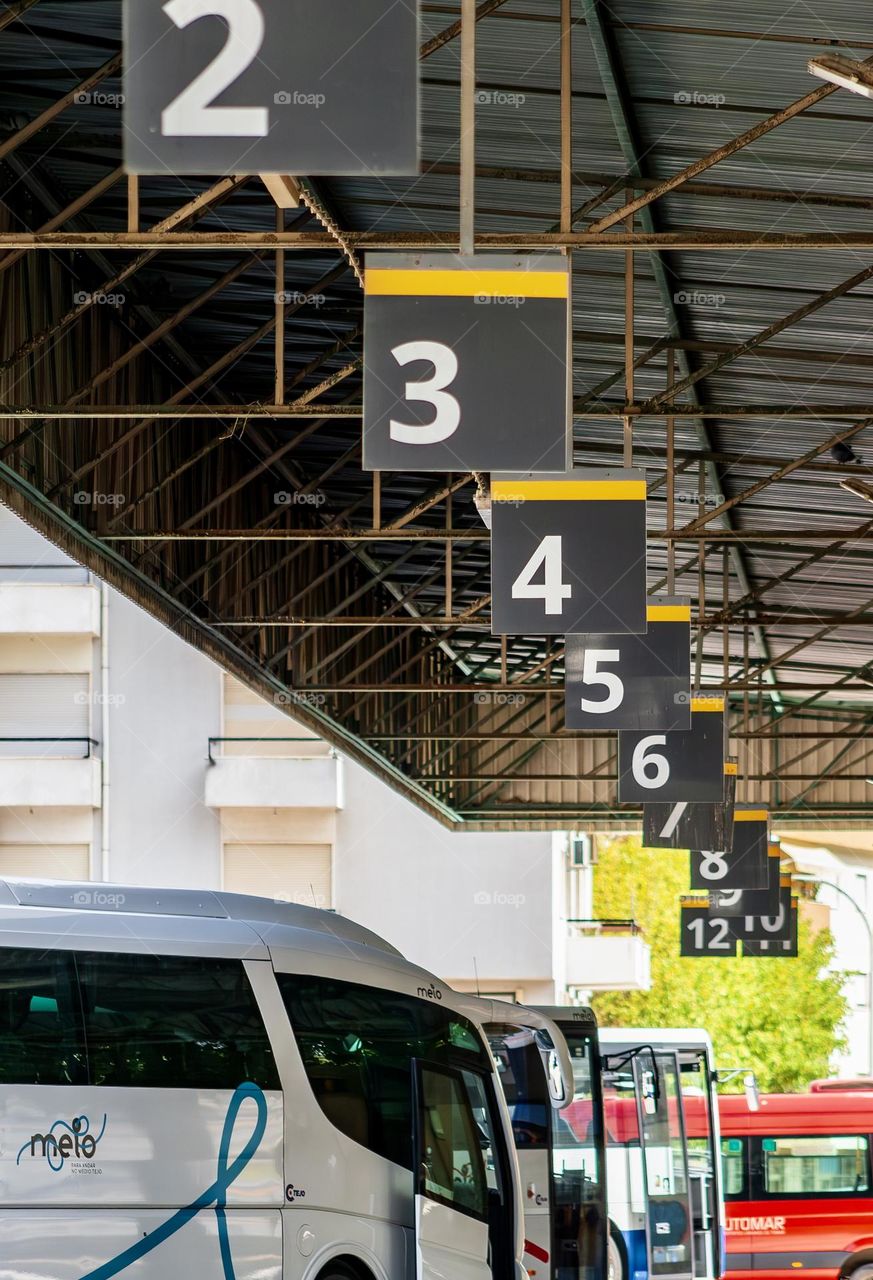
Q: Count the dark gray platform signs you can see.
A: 11